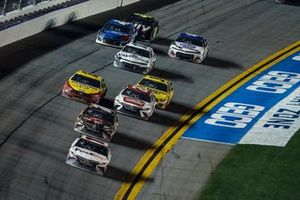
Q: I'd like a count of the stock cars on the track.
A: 9